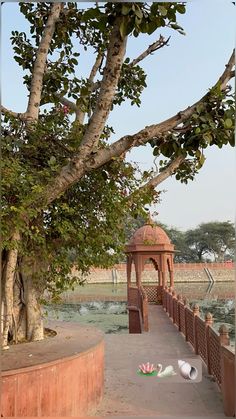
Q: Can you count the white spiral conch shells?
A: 1